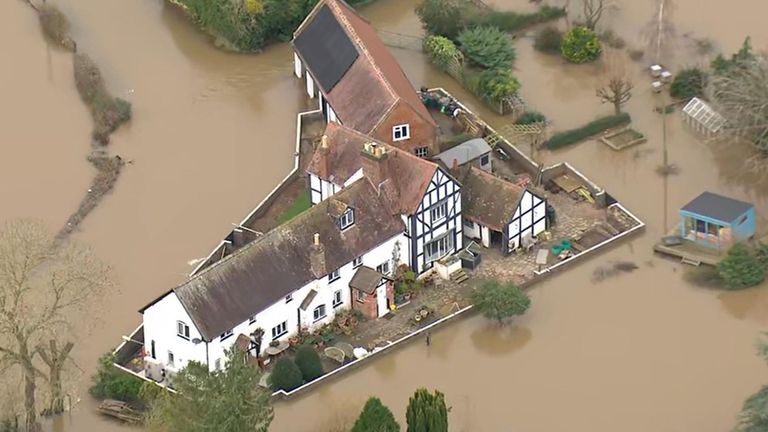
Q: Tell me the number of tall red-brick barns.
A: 1